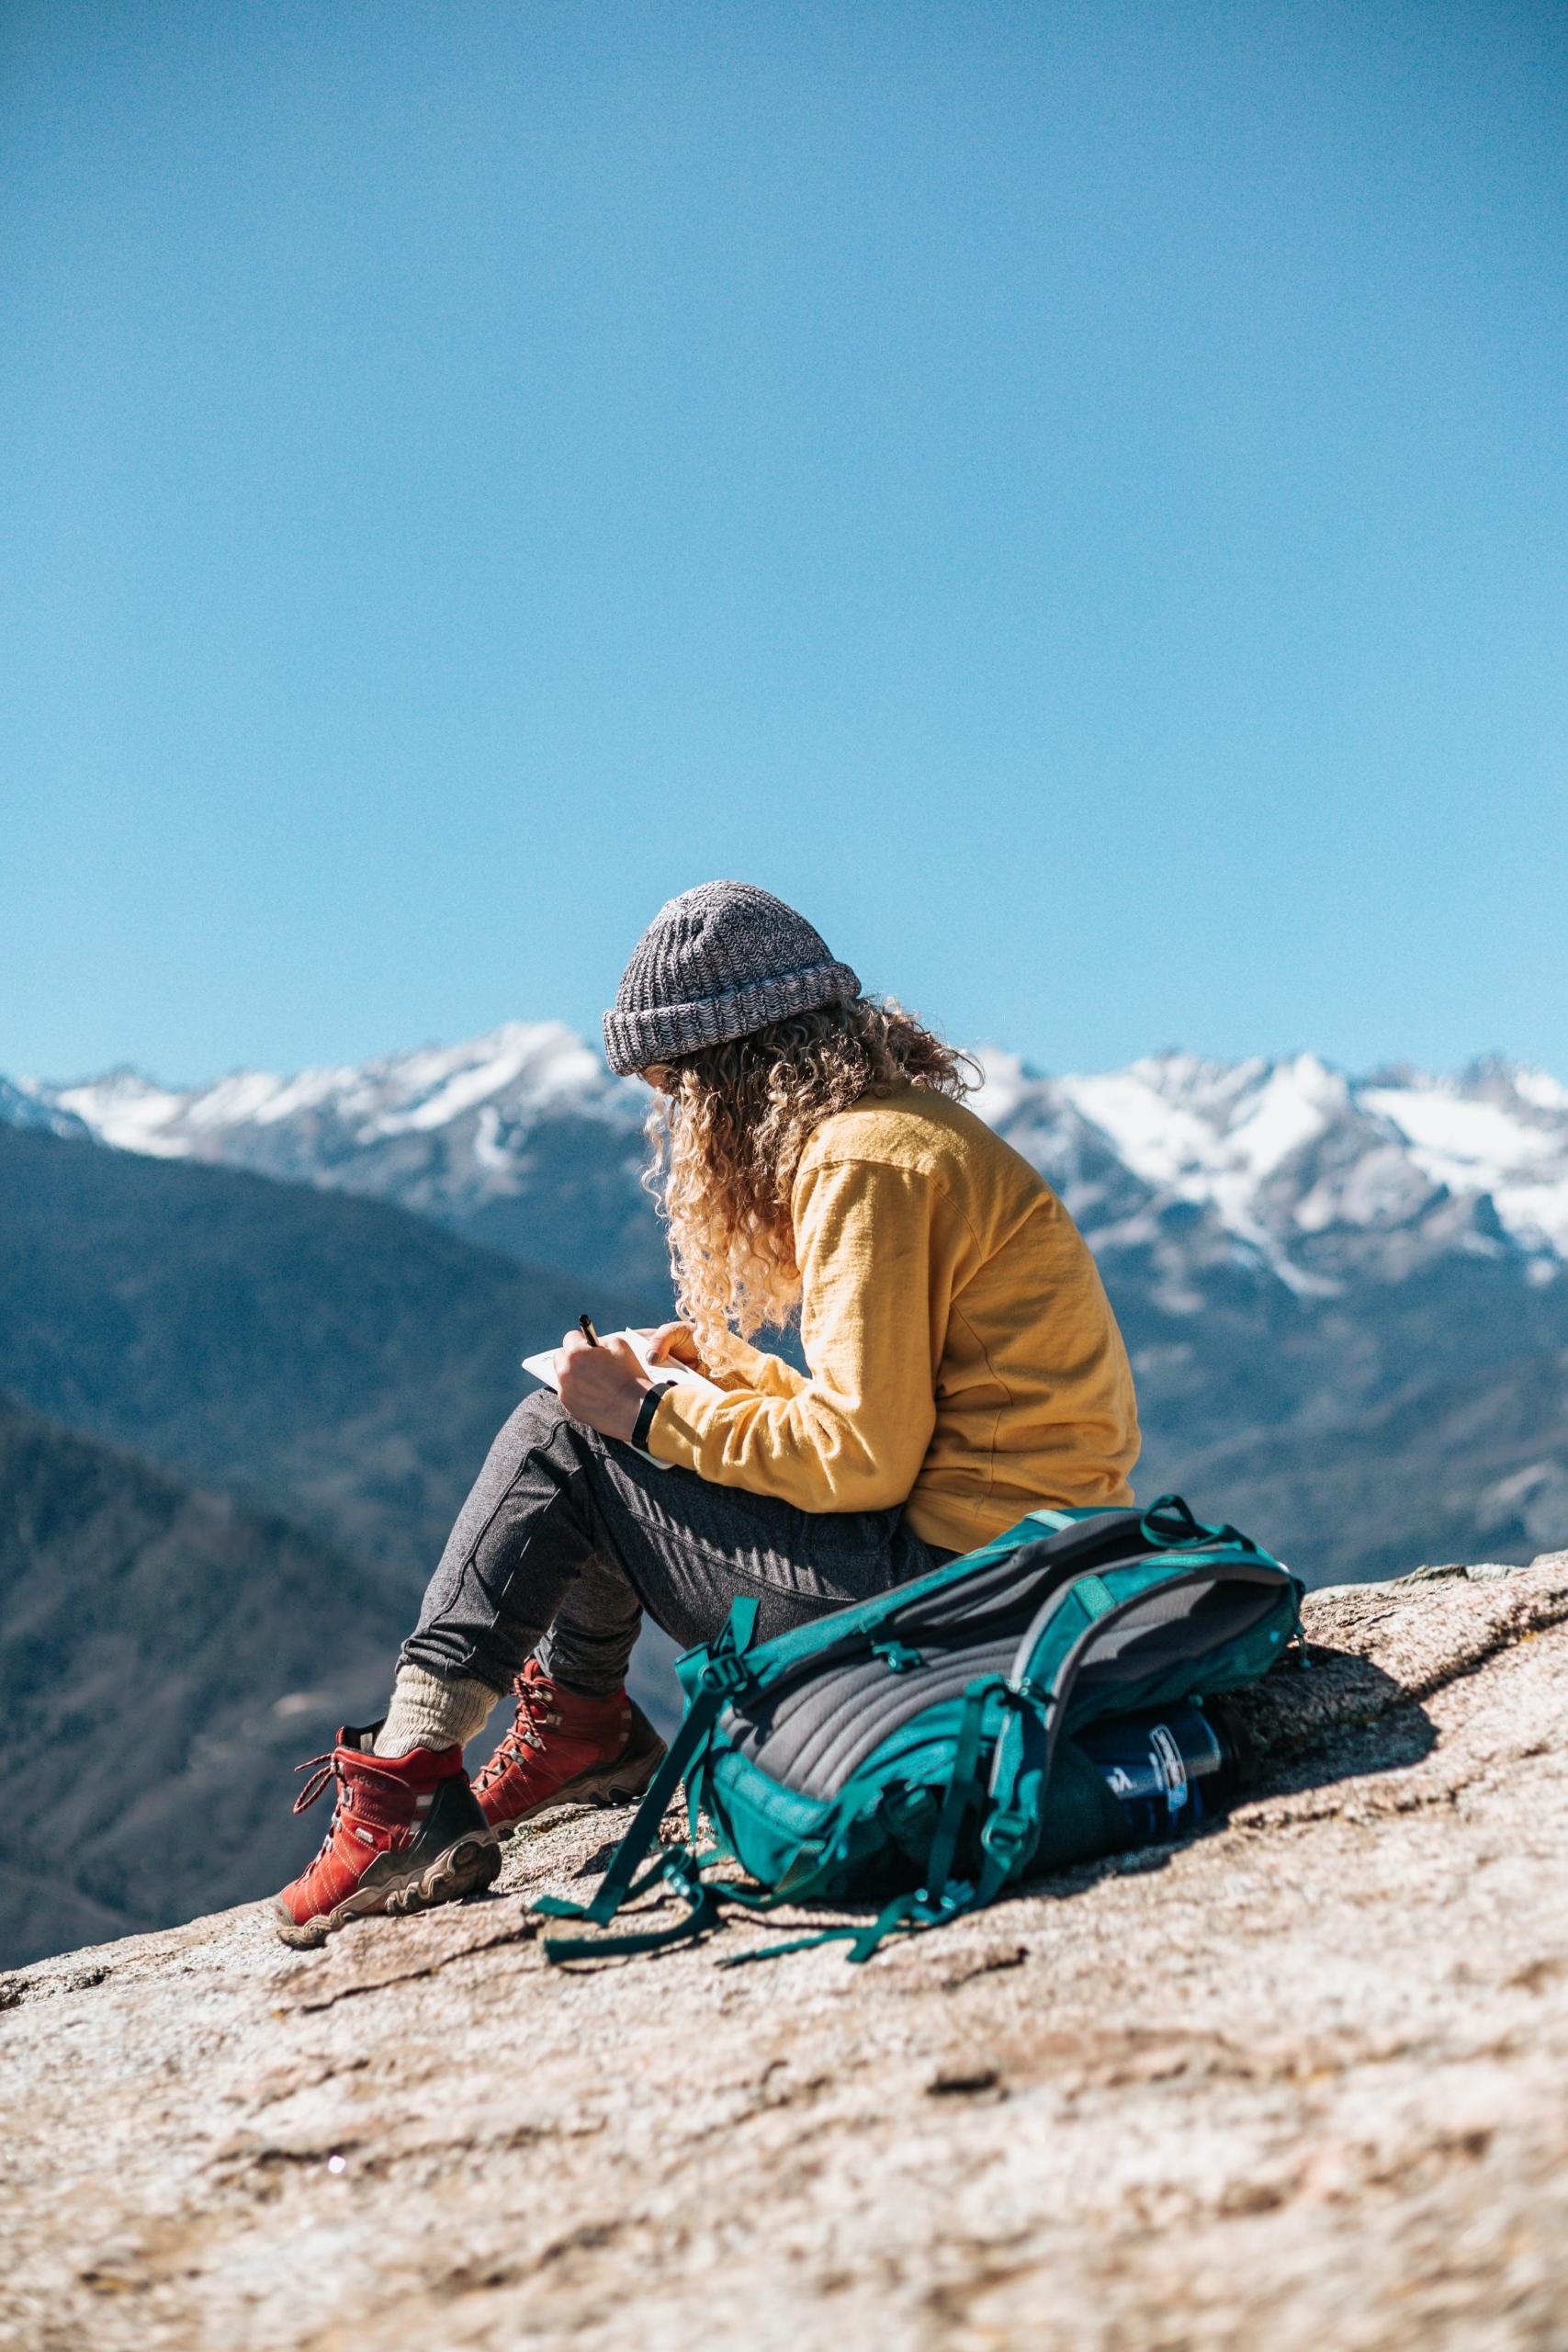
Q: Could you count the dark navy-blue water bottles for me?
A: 1